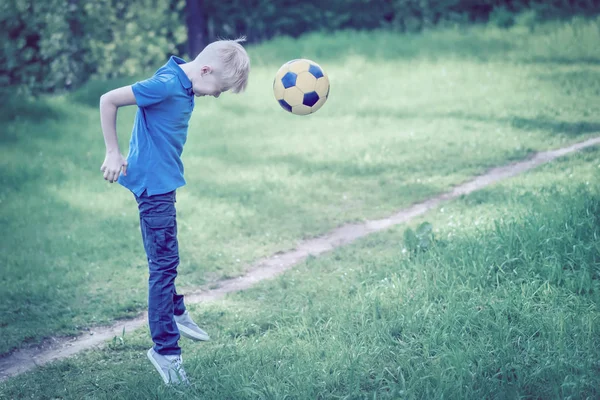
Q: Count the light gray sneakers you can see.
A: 2